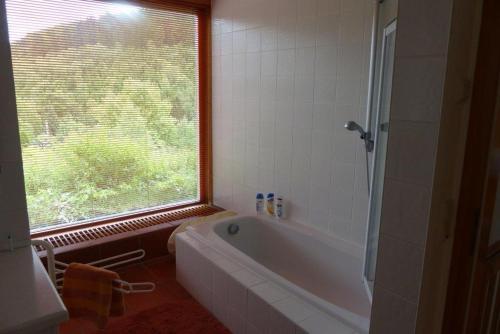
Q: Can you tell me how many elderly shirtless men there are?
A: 0